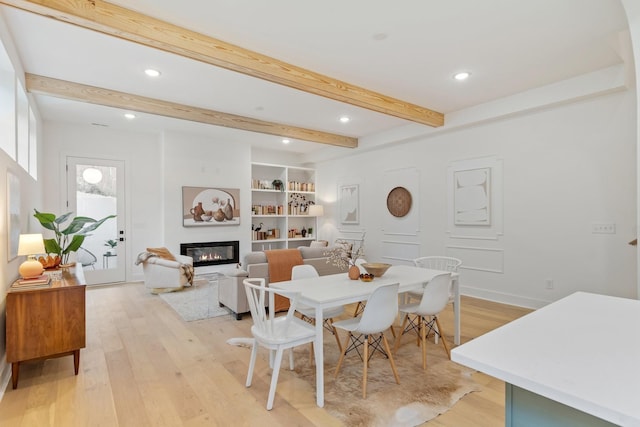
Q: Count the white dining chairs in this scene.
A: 6